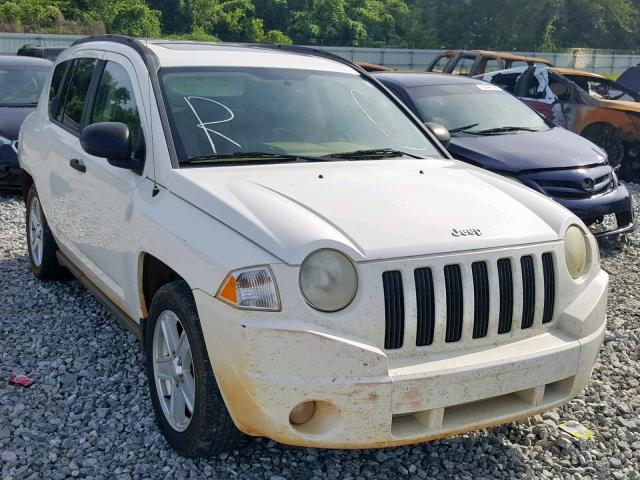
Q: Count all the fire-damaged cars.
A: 2